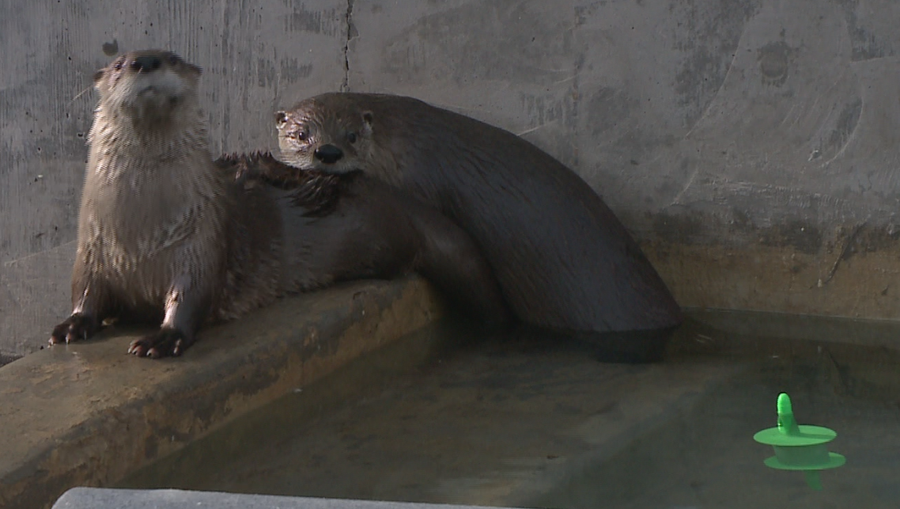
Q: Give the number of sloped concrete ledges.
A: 1